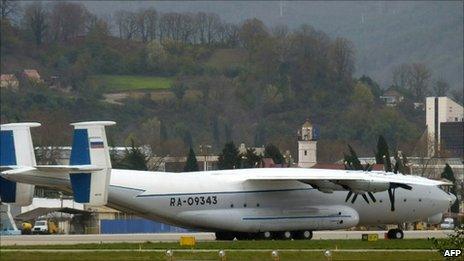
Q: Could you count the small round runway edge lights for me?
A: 4